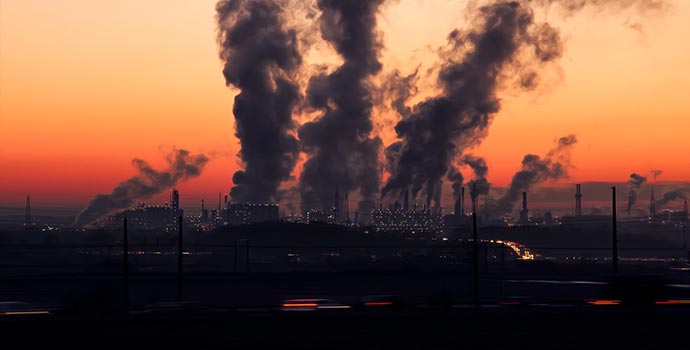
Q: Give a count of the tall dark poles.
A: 4